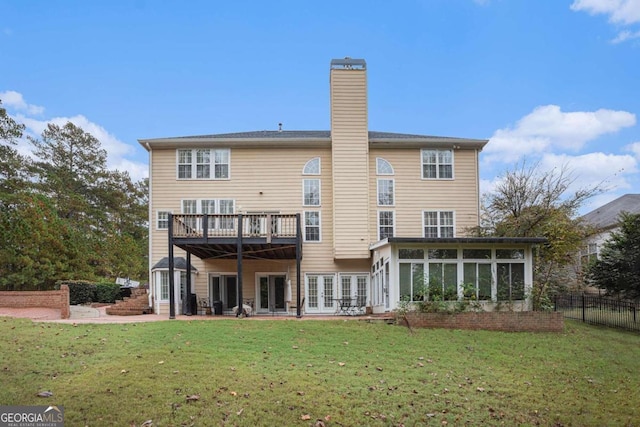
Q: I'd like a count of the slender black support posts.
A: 4